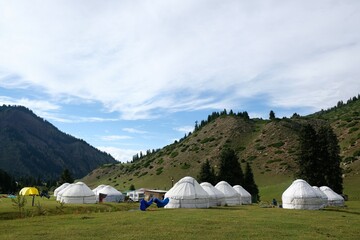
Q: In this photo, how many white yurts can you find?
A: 12